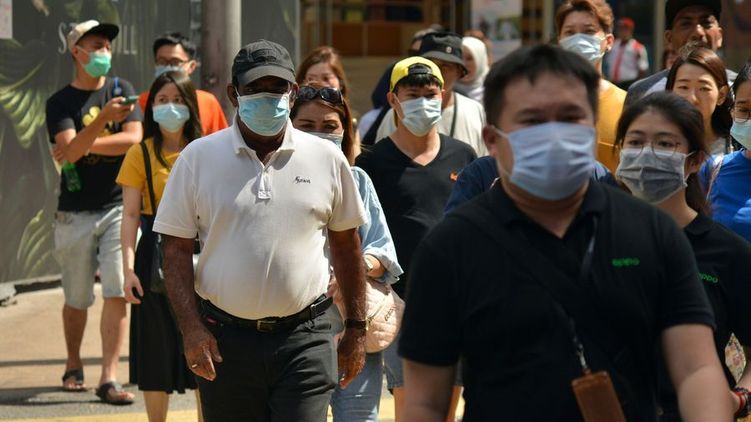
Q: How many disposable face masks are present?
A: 10